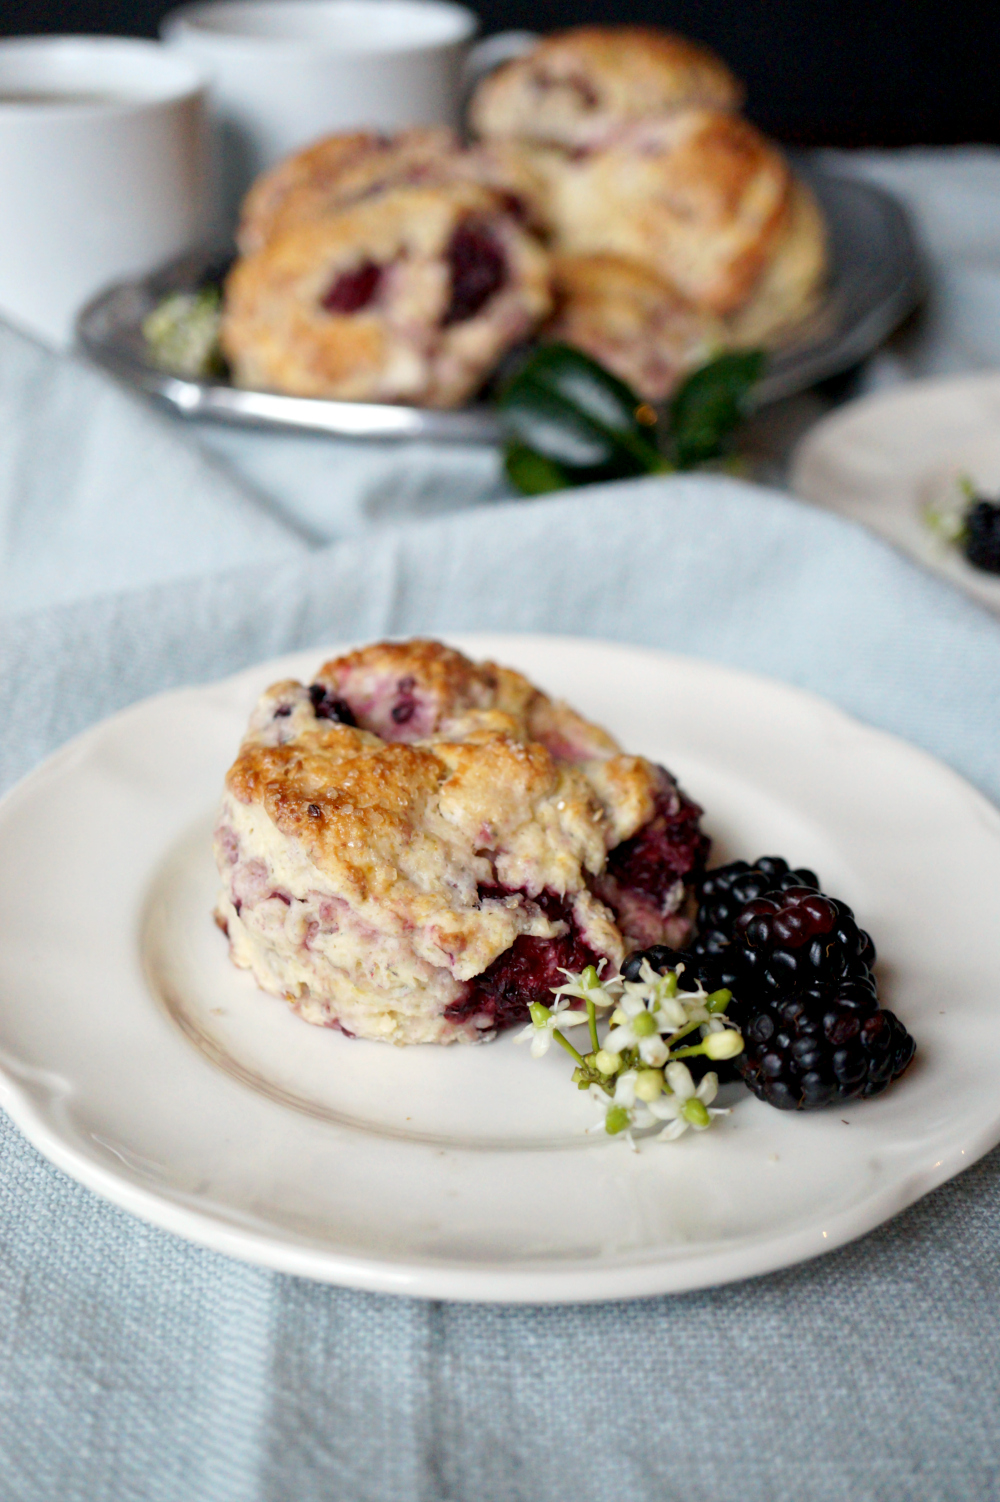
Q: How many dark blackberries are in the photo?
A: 5